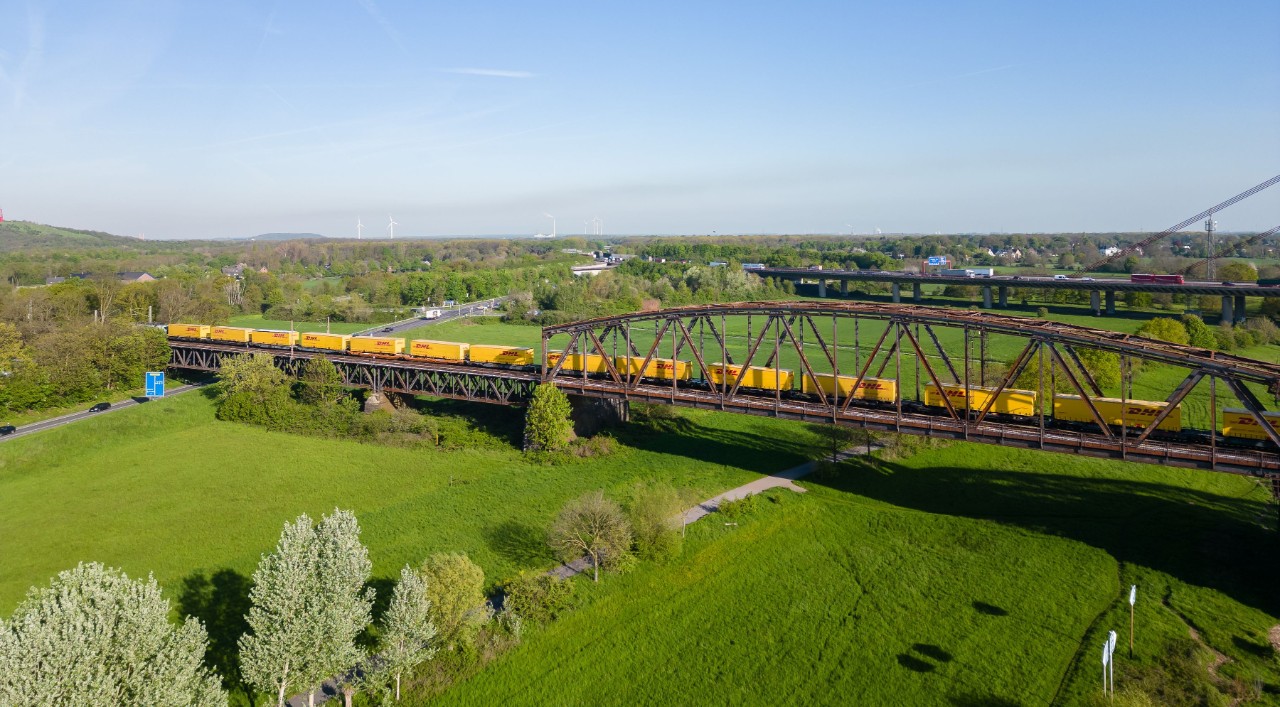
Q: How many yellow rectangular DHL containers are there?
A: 14